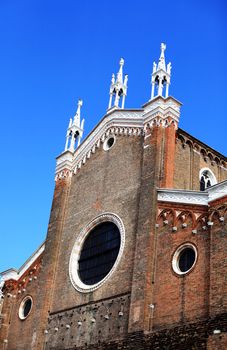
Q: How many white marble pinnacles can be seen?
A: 3